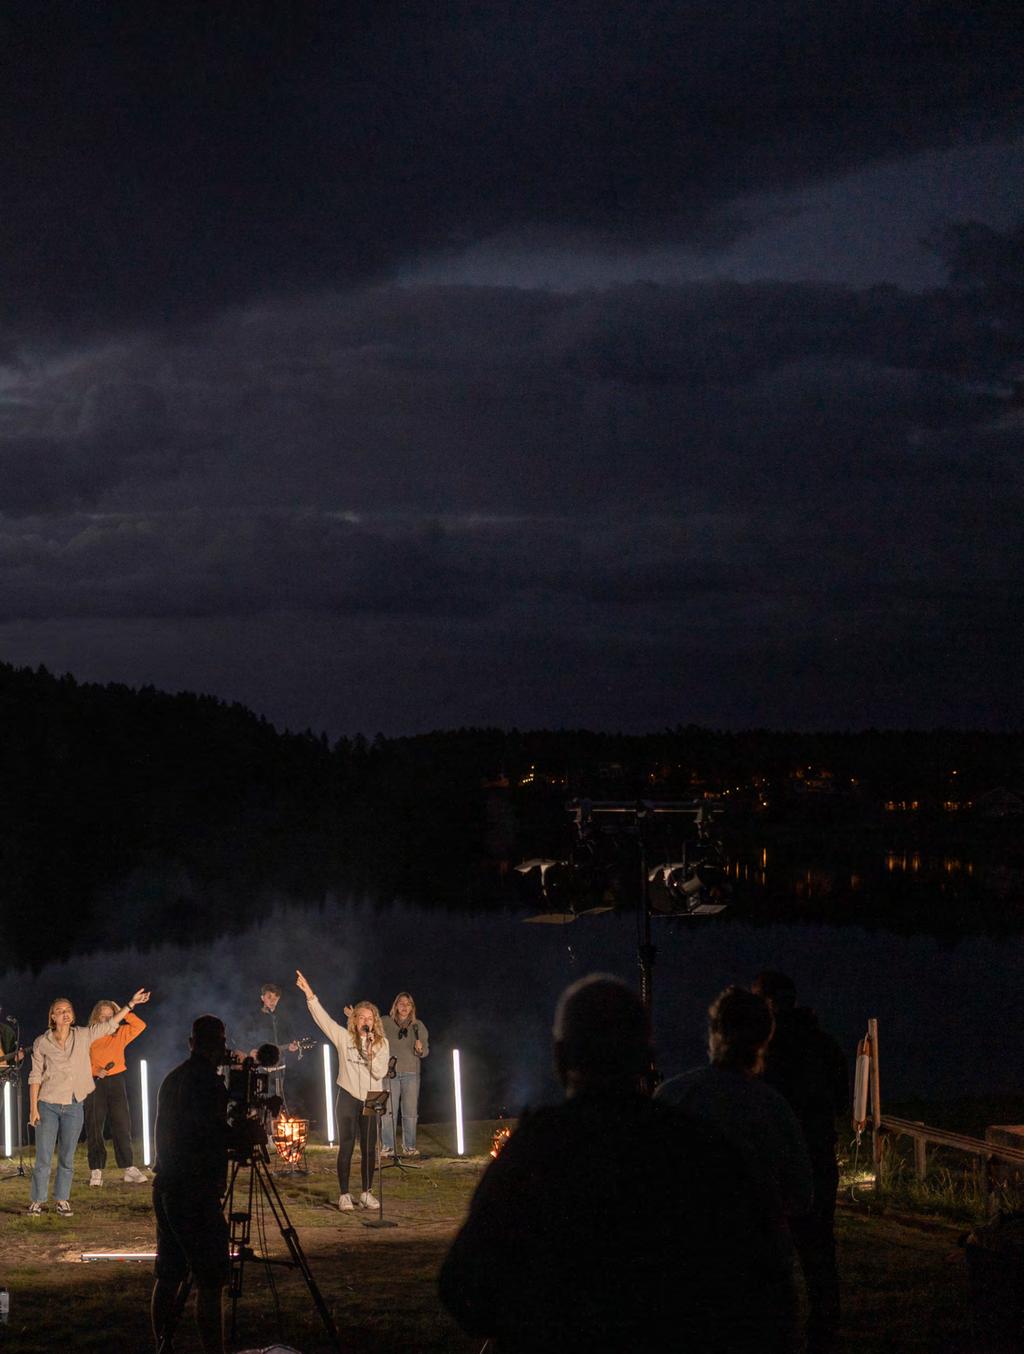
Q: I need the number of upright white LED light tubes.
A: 4